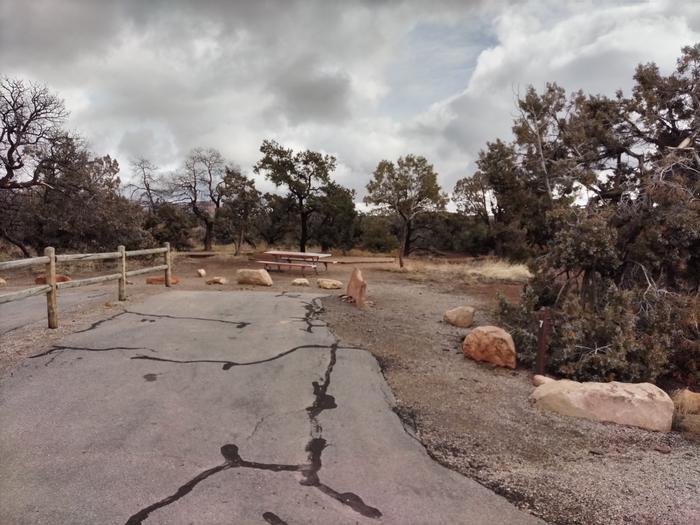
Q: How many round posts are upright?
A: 3